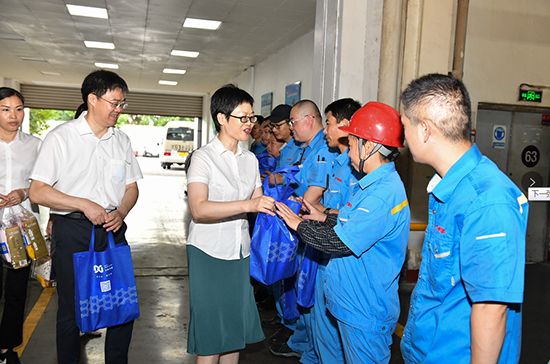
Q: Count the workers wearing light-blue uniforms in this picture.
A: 8